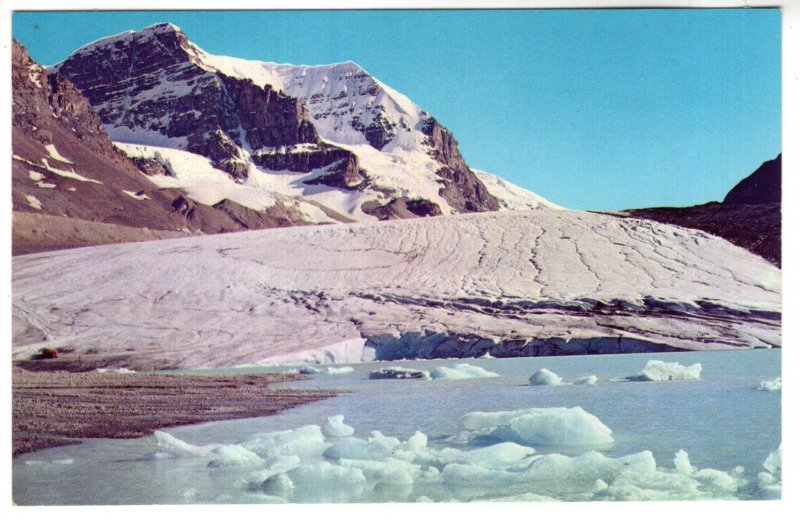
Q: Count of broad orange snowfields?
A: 0